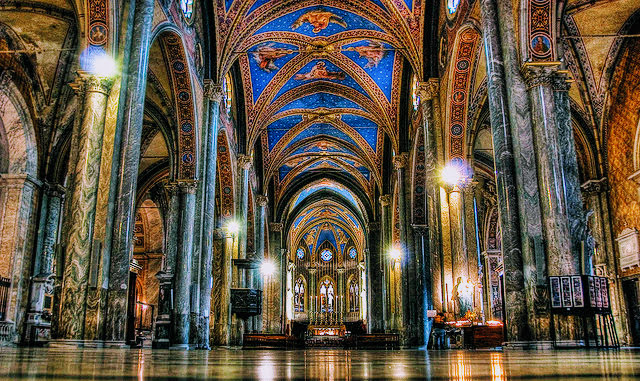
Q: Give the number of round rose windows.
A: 3